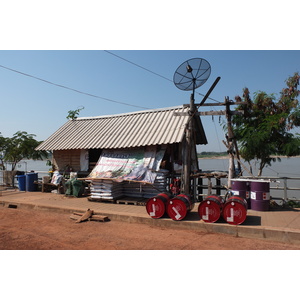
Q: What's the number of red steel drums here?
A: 4